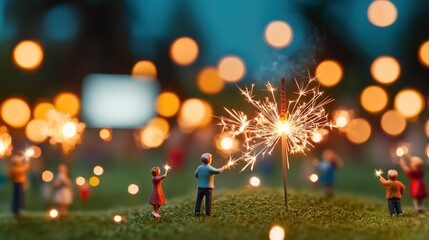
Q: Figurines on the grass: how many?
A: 7